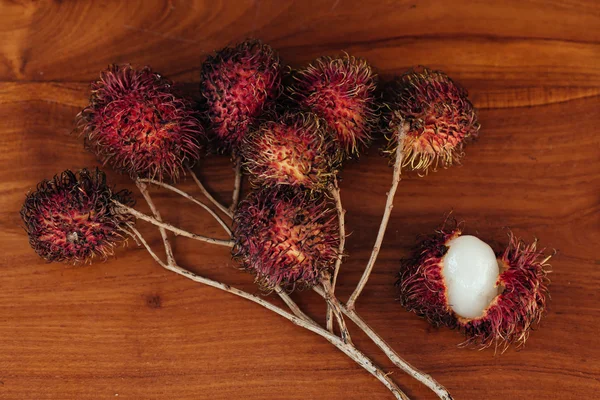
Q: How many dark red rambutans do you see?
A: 8